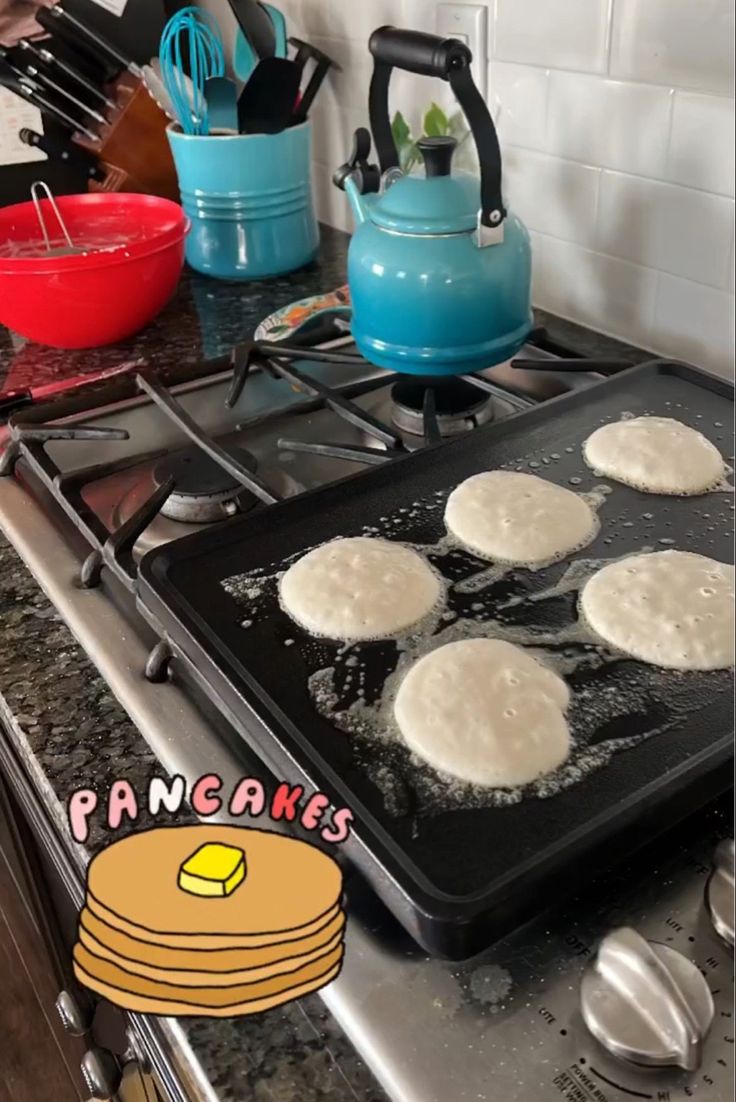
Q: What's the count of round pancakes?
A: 5